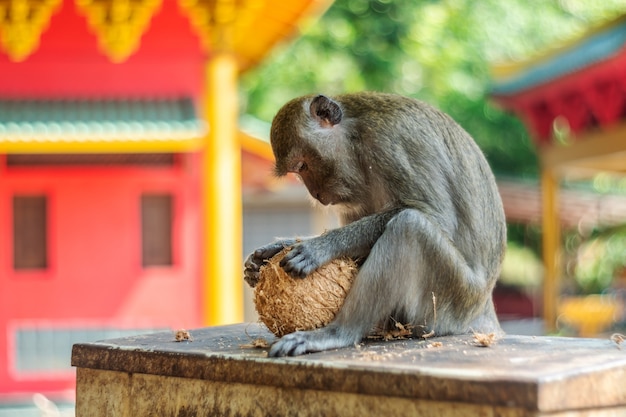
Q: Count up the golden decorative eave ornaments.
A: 3